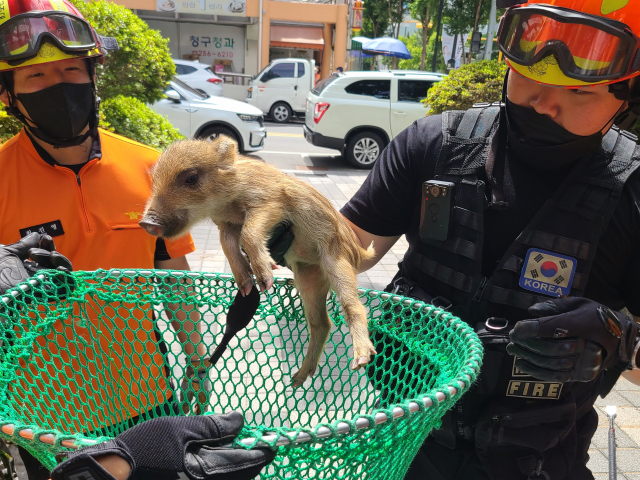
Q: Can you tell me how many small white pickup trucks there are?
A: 1